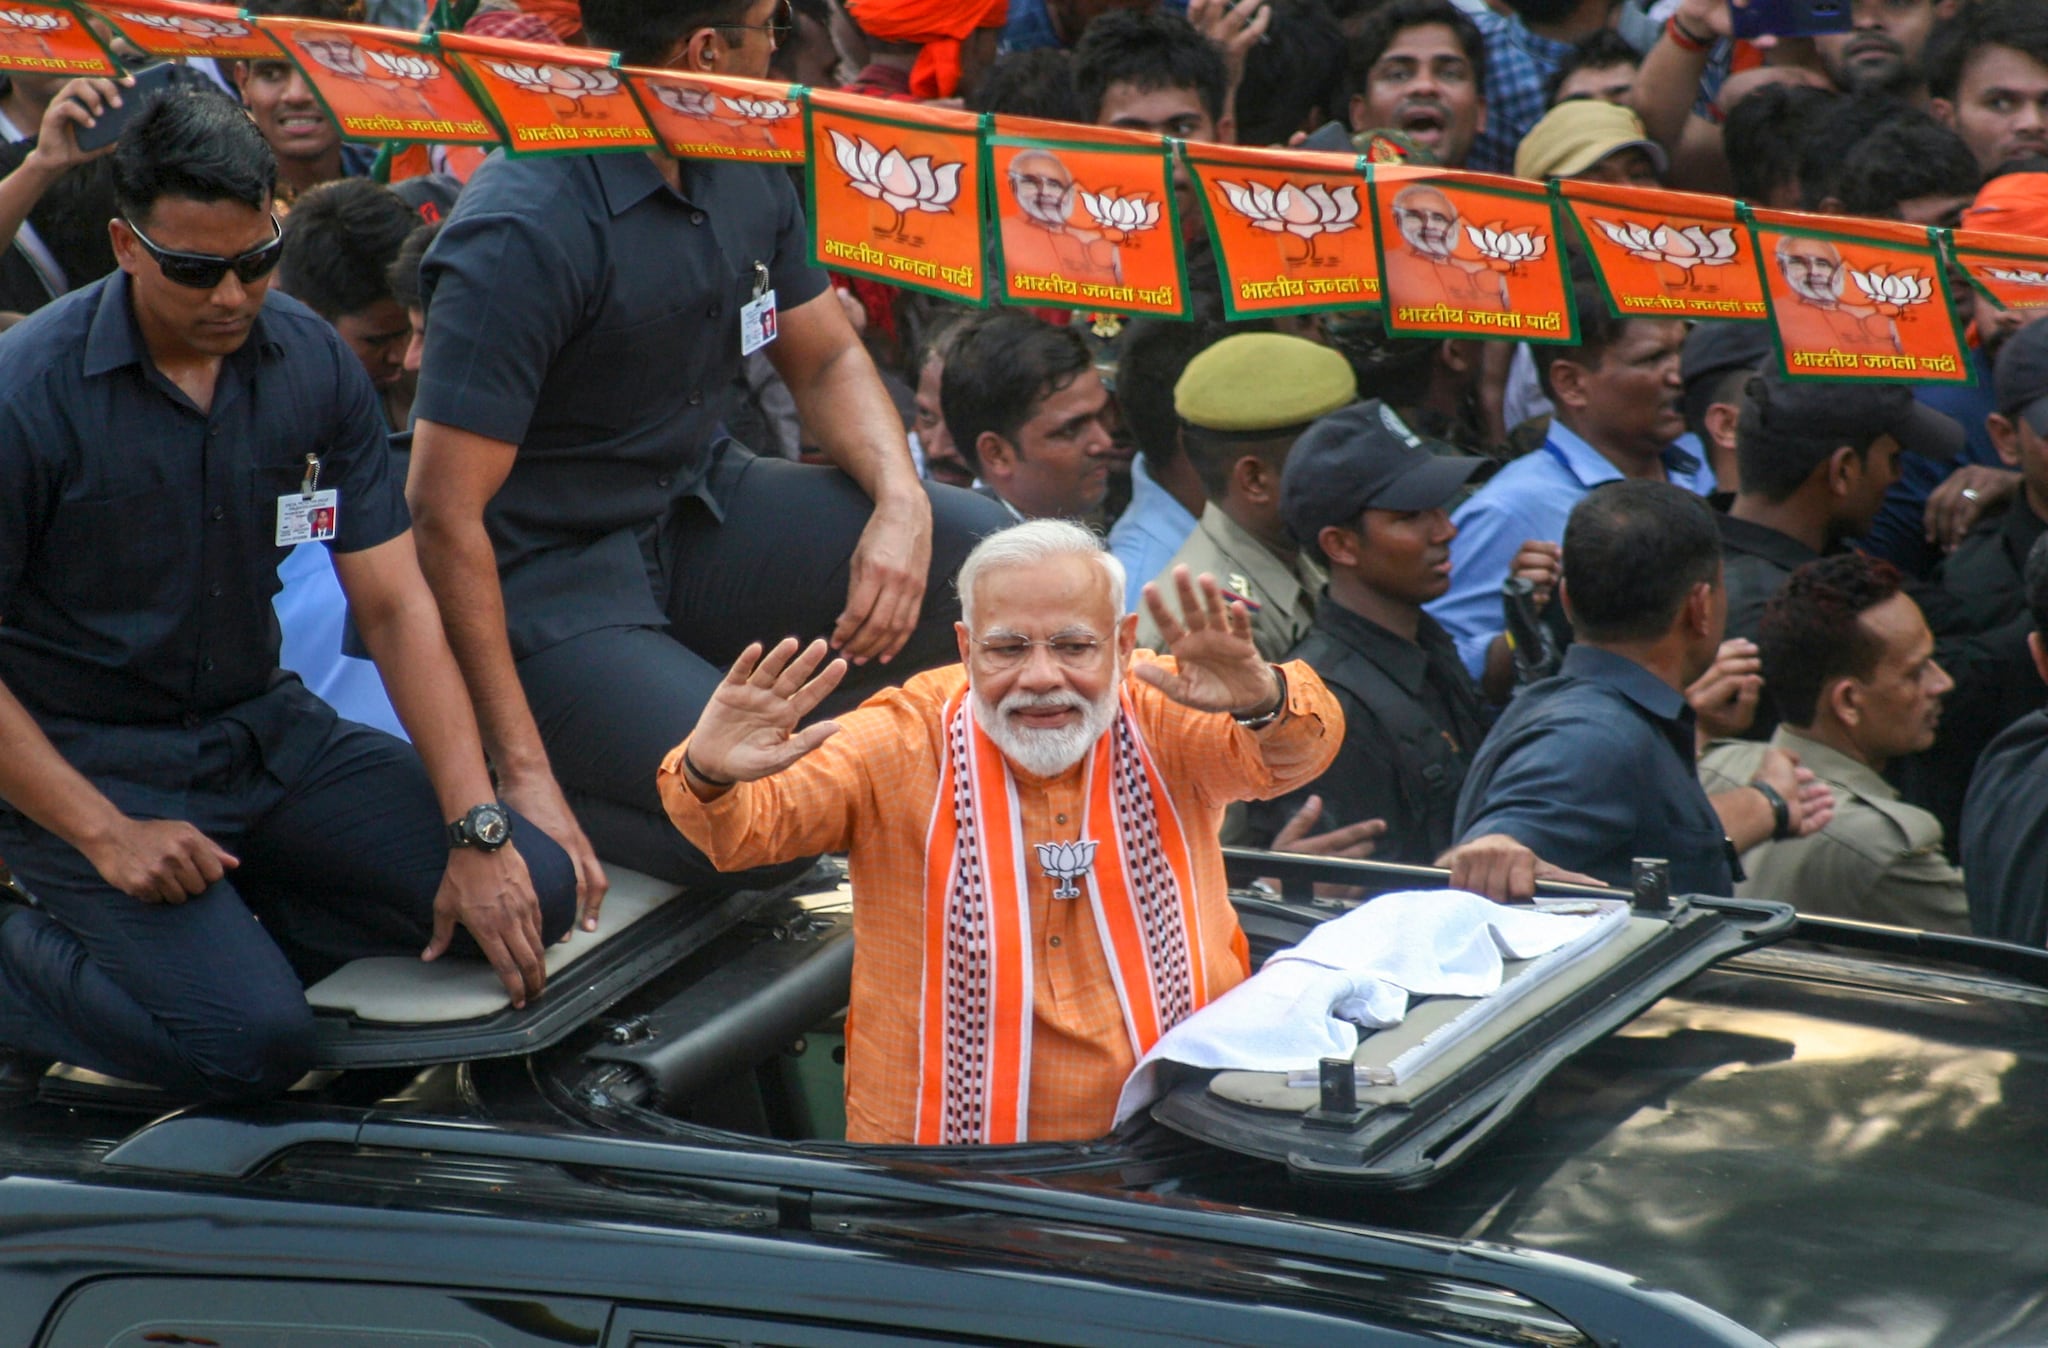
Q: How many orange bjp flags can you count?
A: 12